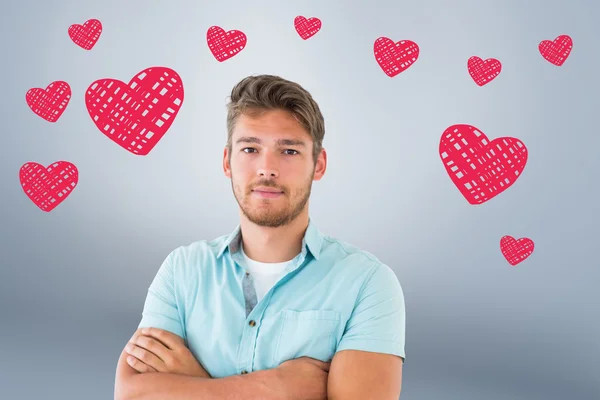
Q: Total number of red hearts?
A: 11